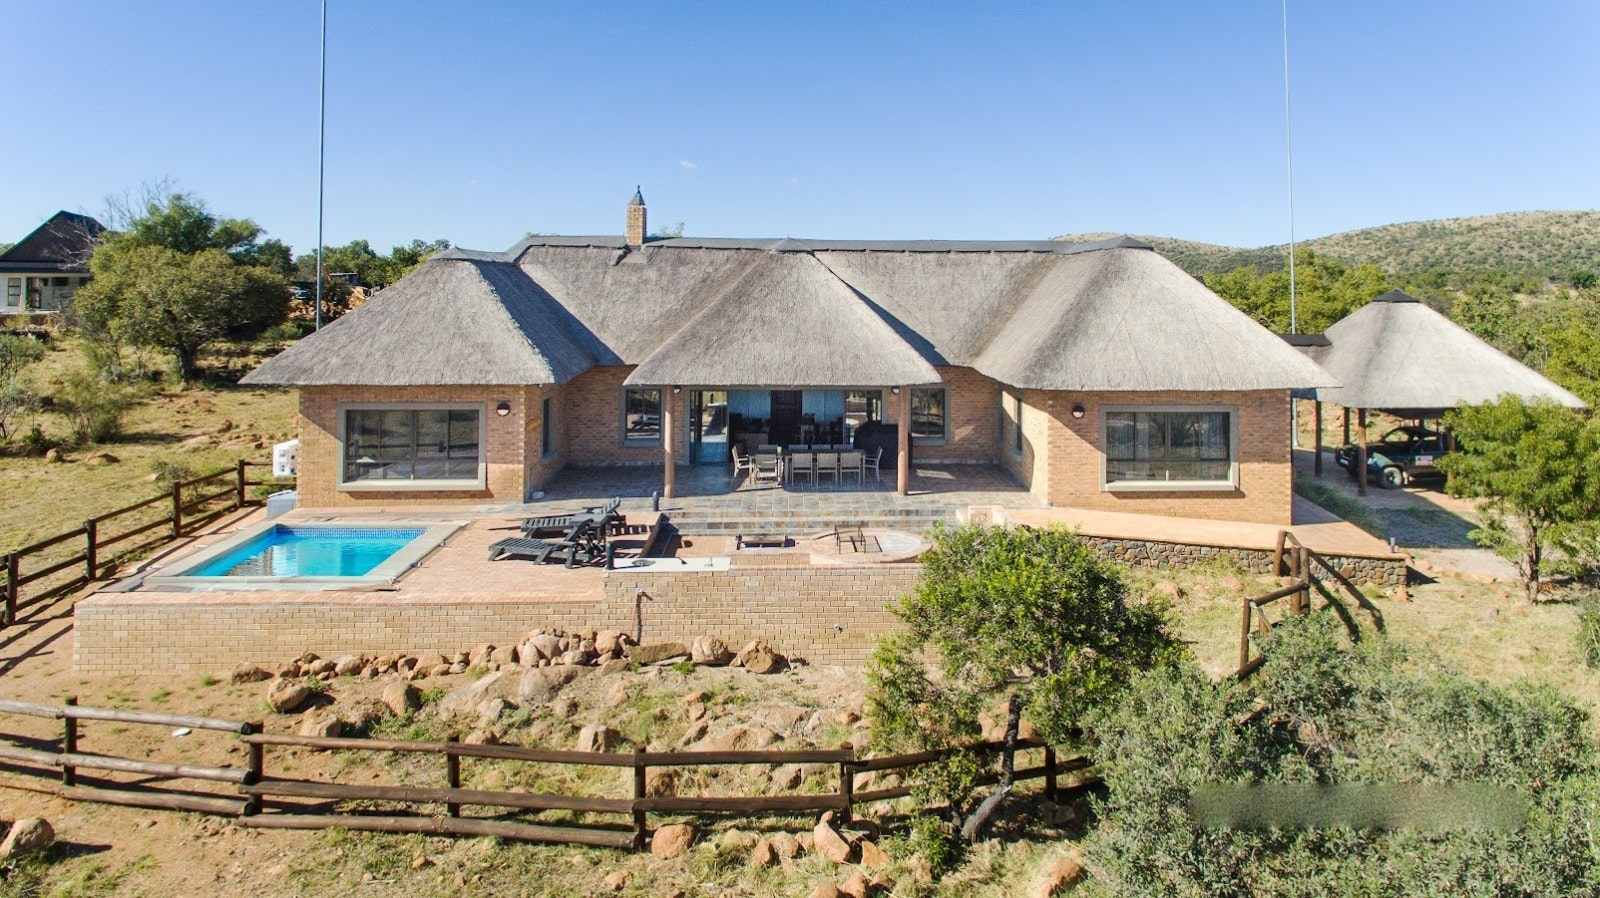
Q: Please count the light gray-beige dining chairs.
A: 10